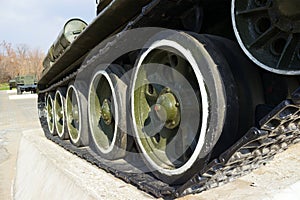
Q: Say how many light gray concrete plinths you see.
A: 1